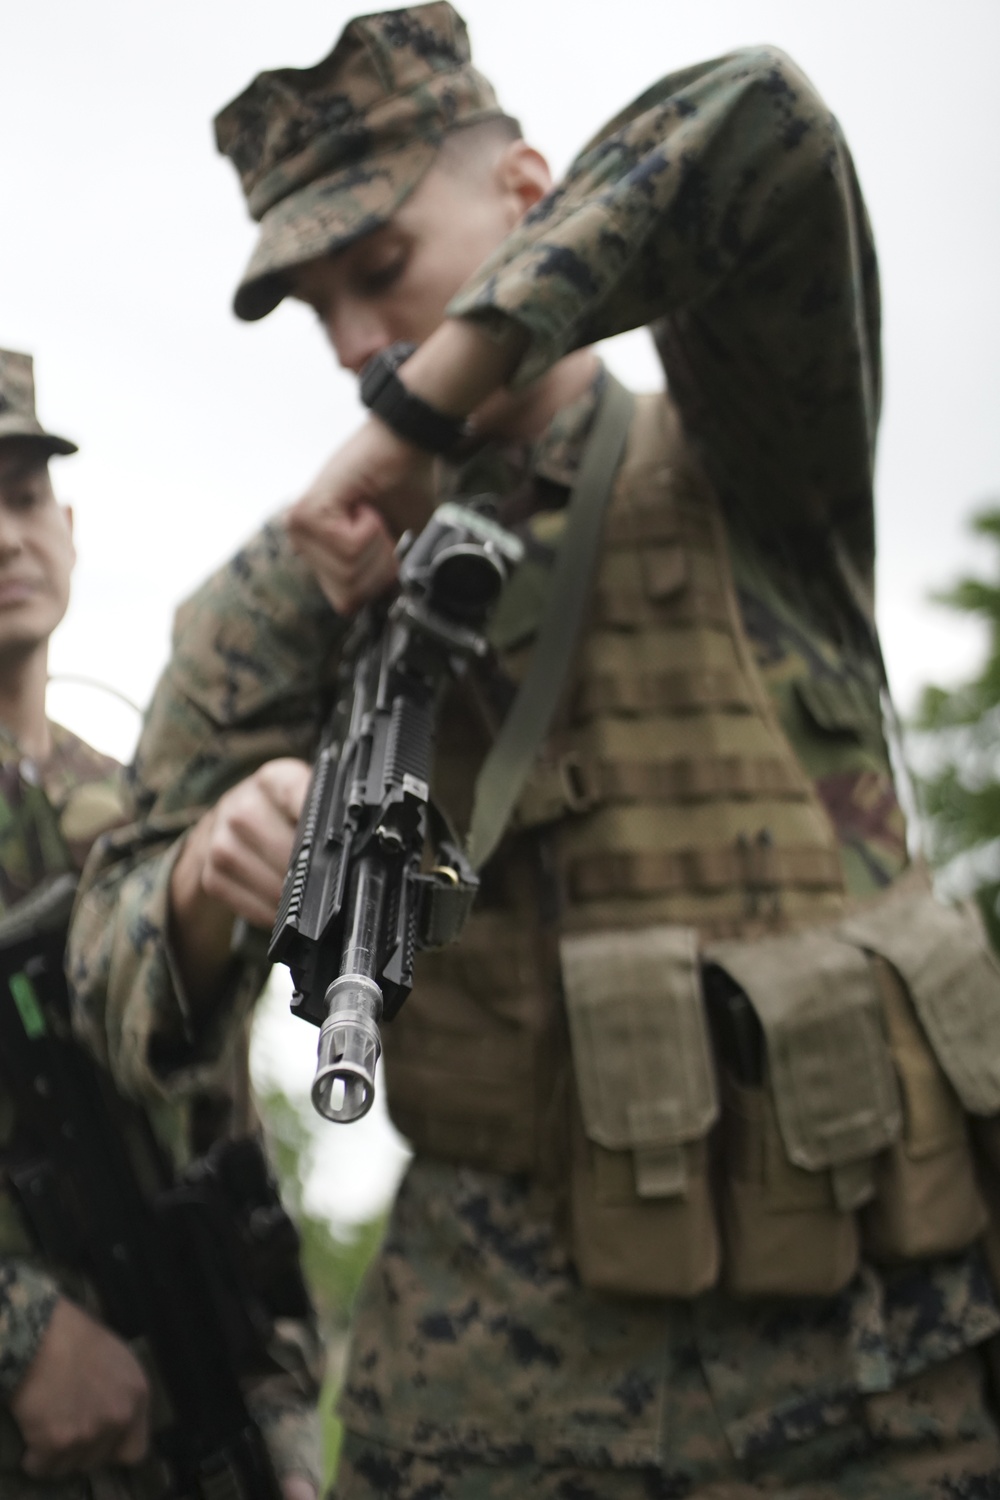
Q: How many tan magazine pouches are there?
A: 3